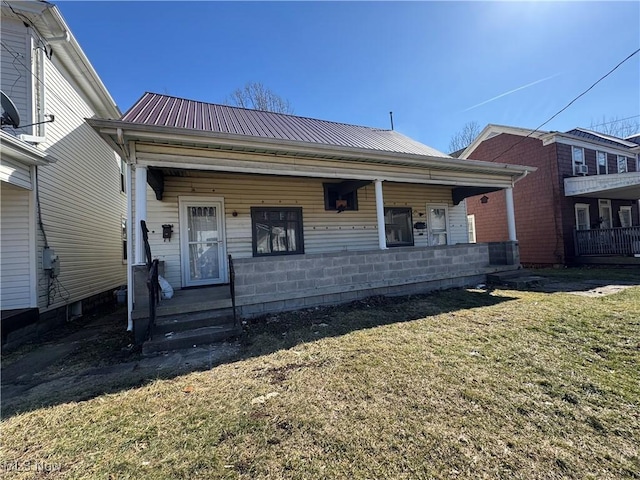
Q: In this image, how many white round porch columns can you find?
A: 3